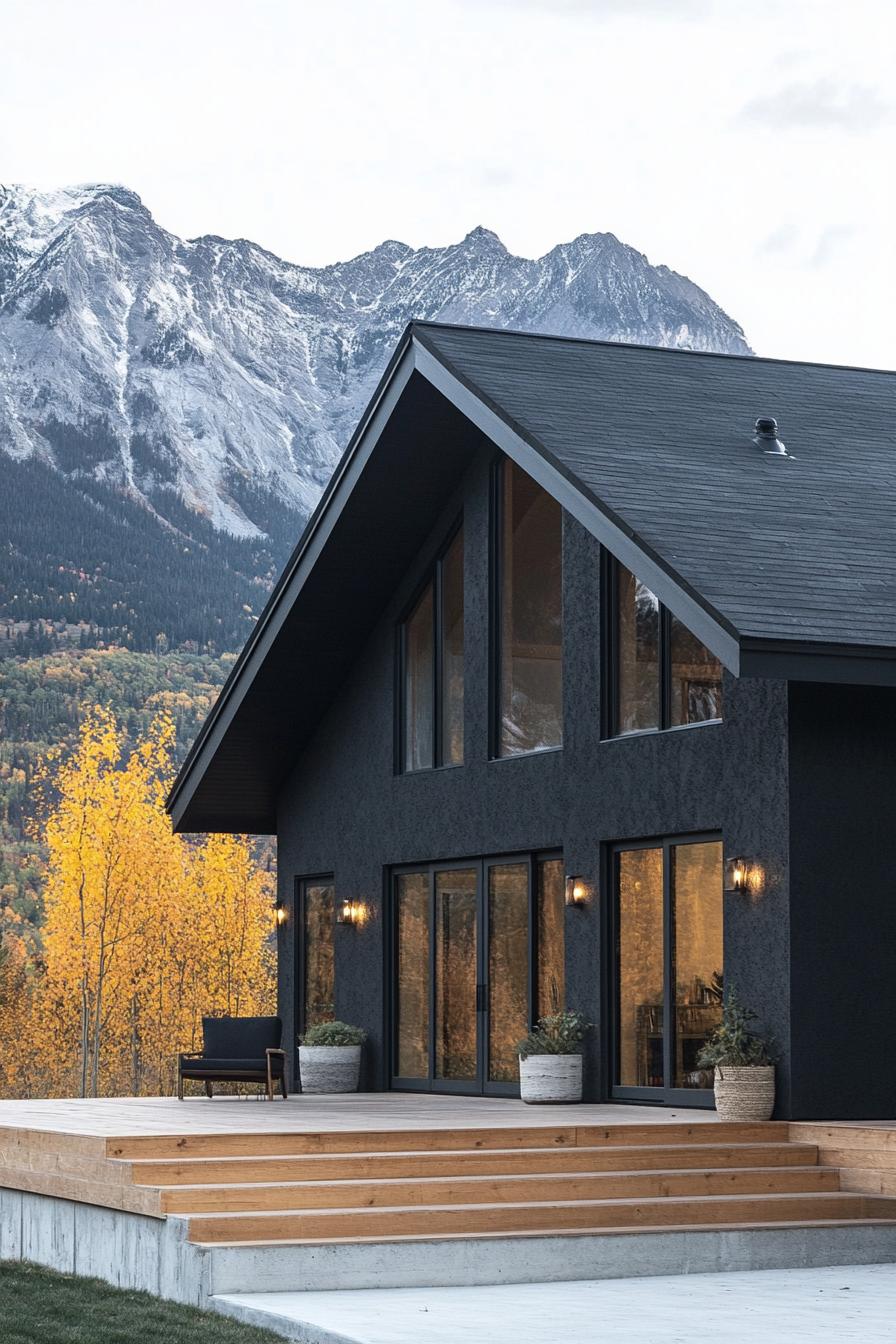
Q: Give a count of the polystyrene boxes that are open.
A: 0